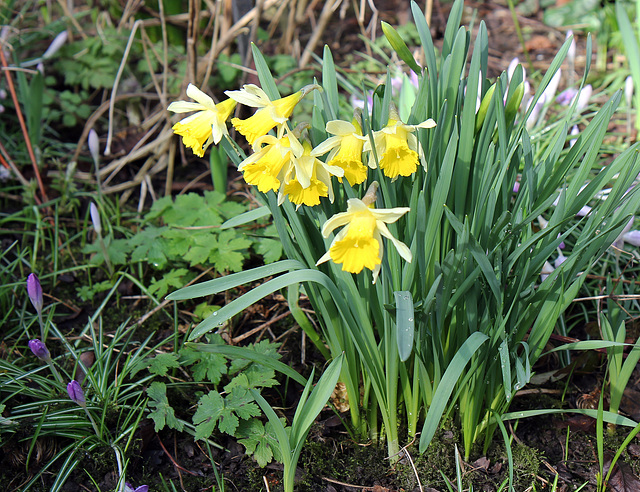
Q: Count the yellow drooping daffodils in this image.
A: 7